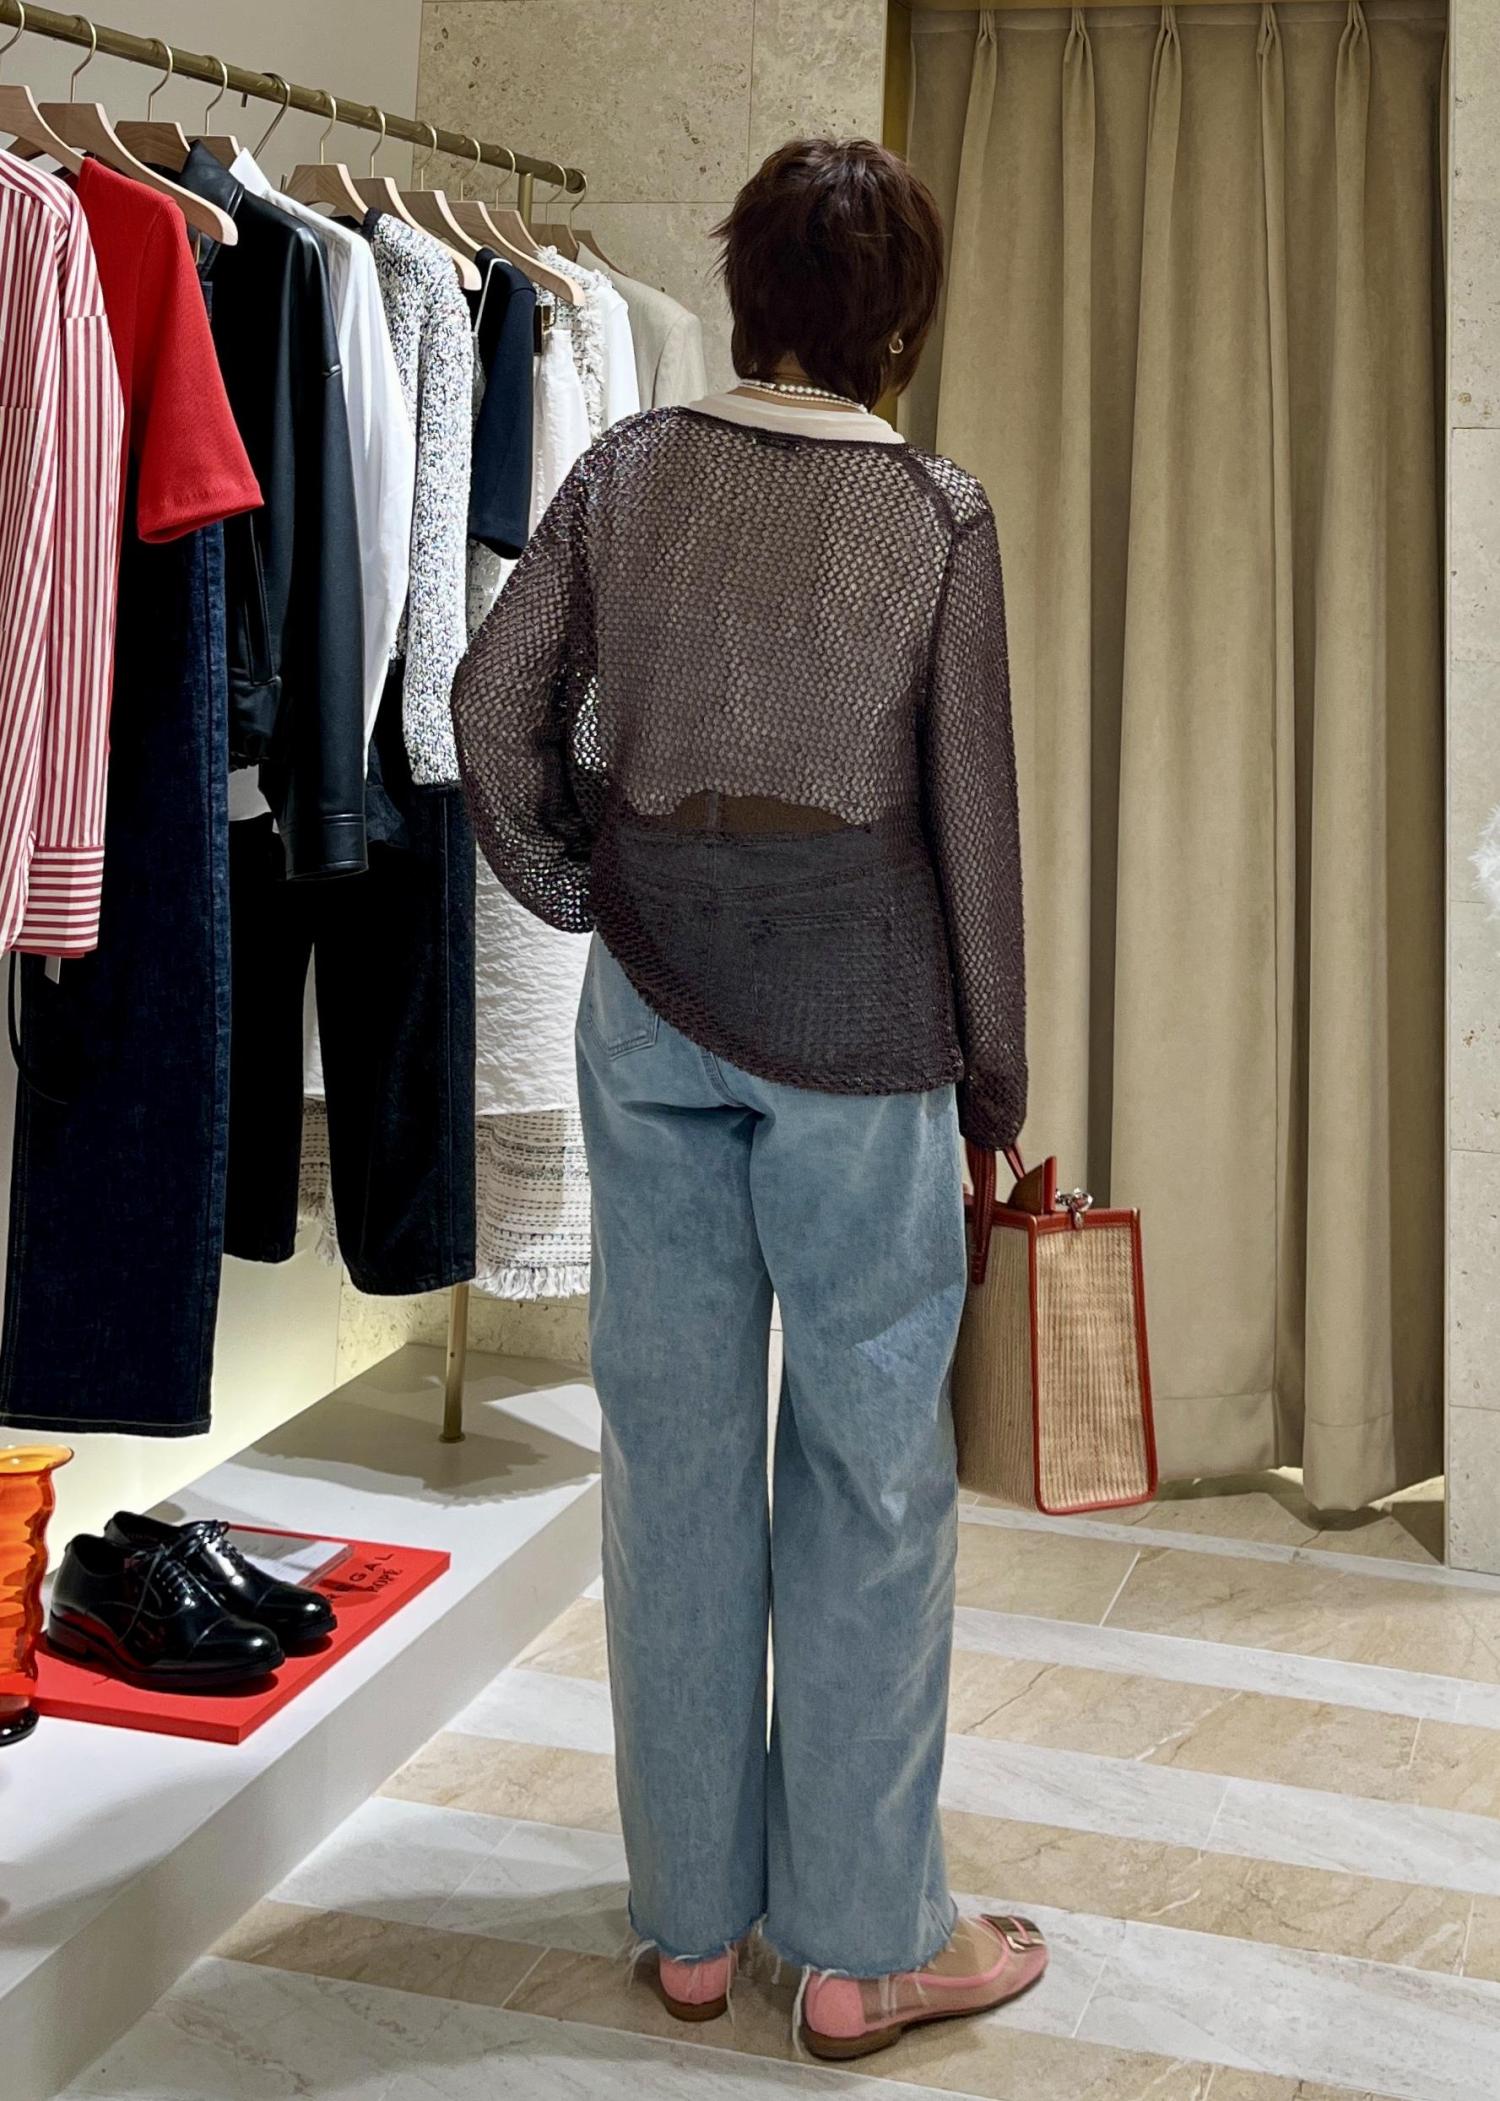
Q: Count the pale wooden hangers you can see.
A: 11